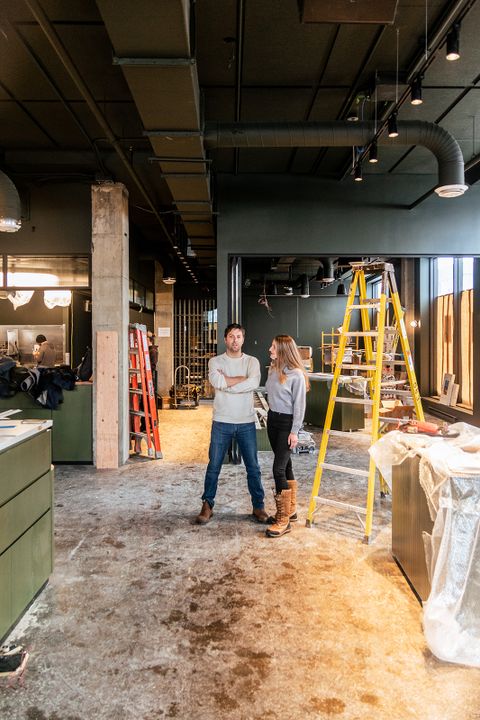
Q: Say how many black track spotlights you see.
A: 5